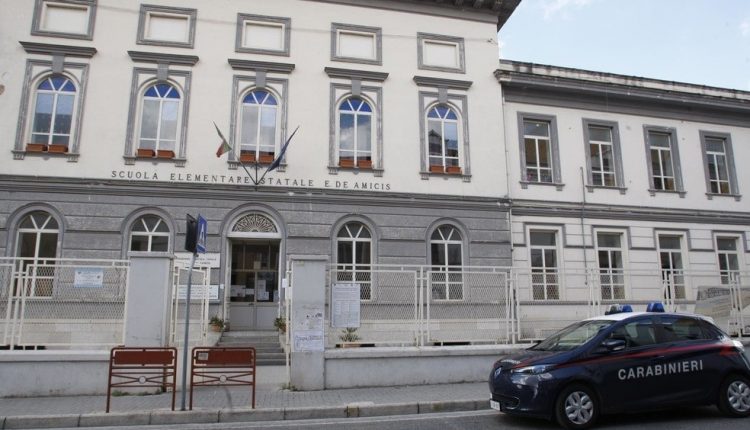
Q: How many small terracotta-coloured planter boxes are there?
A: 10